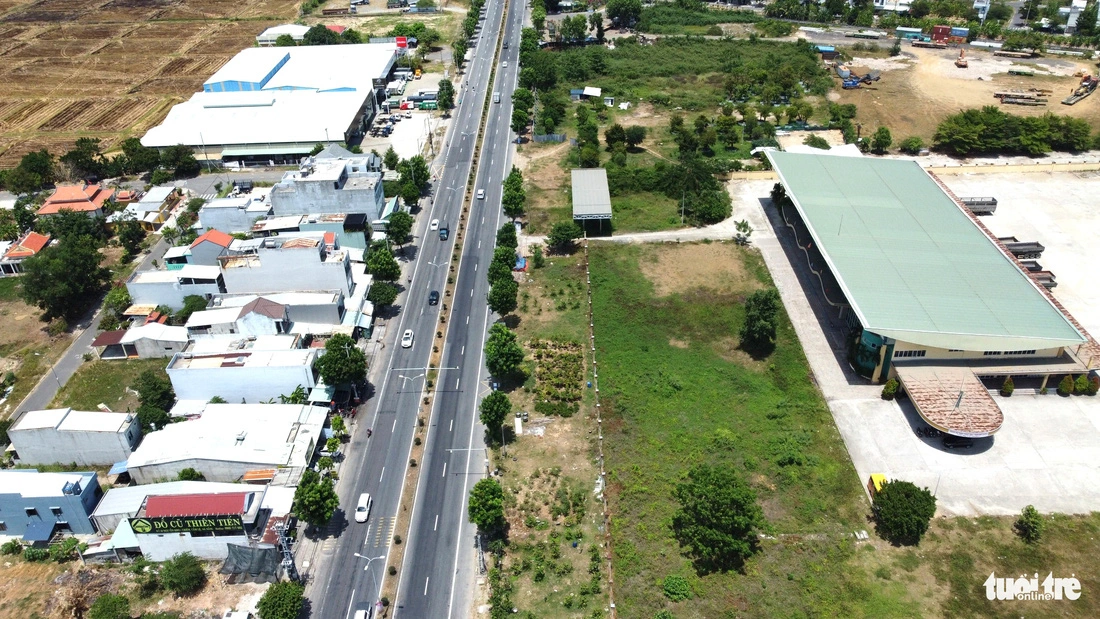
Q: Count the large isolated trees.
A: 3